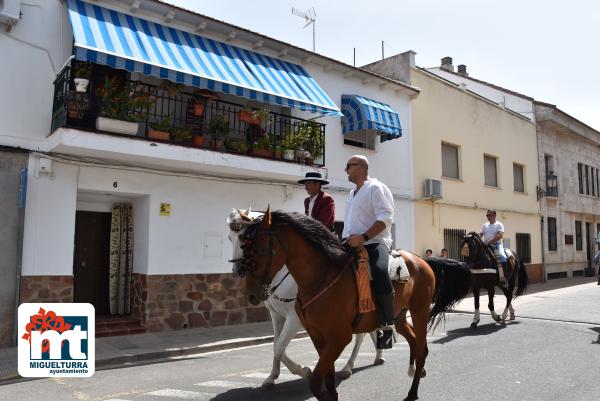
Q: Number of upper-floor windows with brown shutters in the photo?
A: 3